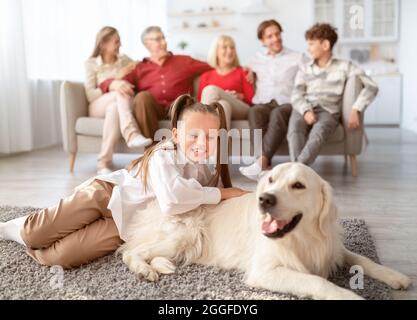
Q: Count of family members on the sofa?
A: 5